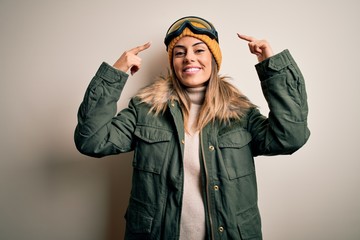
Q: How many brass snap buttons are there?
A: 5